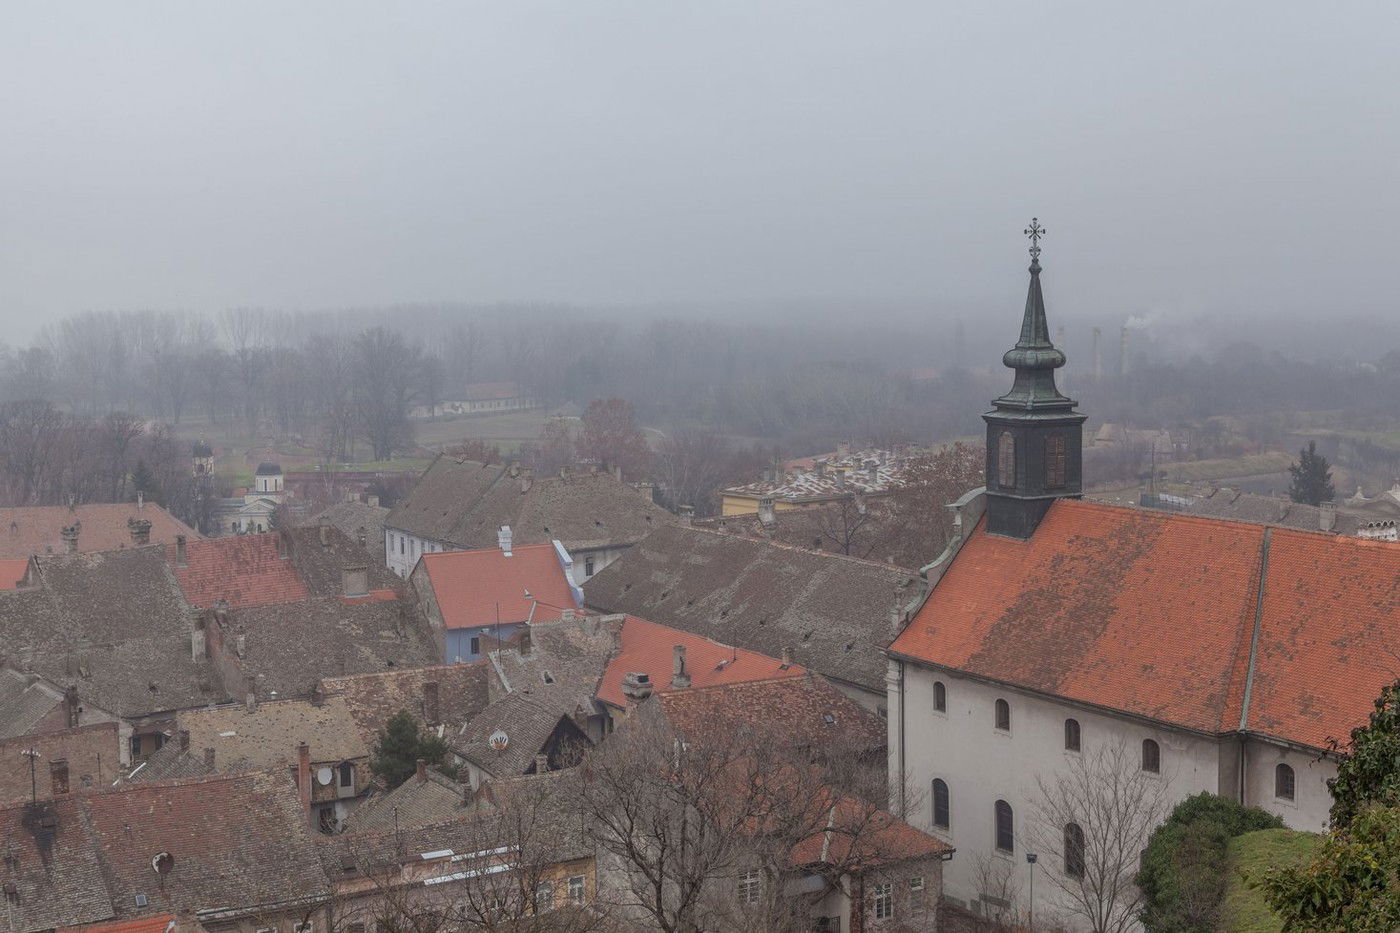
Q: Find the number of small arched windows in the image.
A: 5